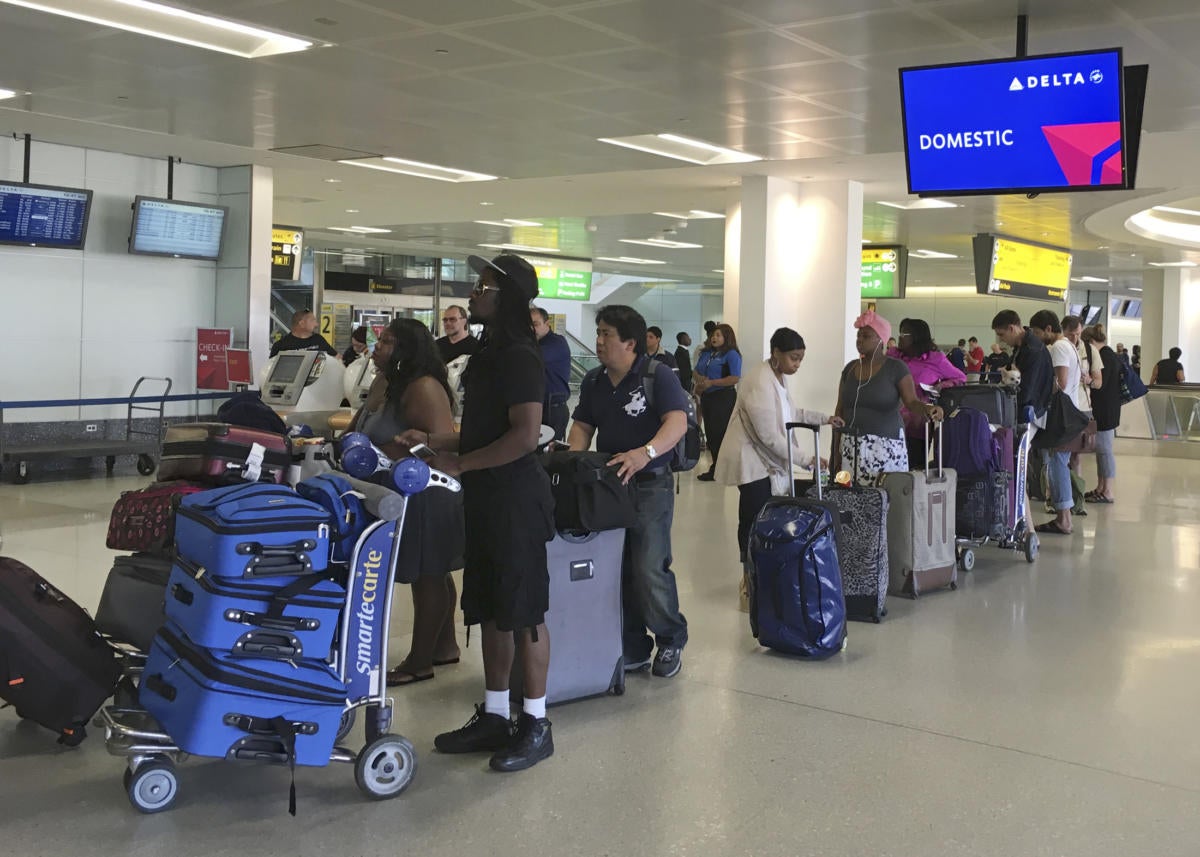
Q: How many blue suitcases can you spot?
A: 4